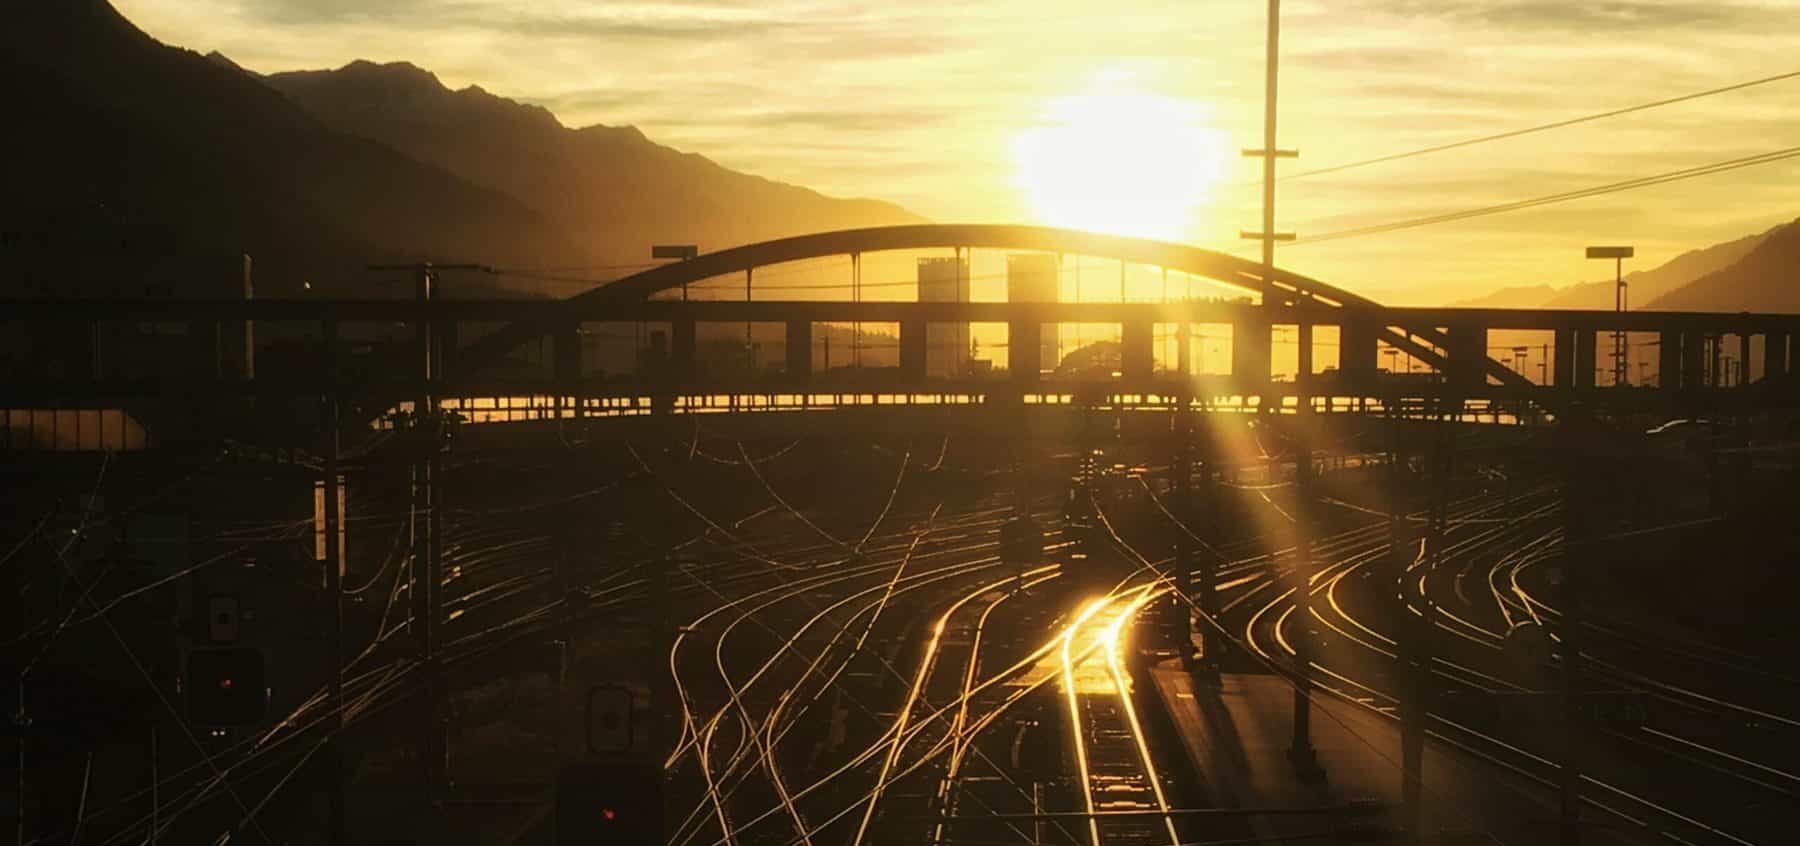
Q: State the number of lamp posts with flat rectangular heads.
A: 2